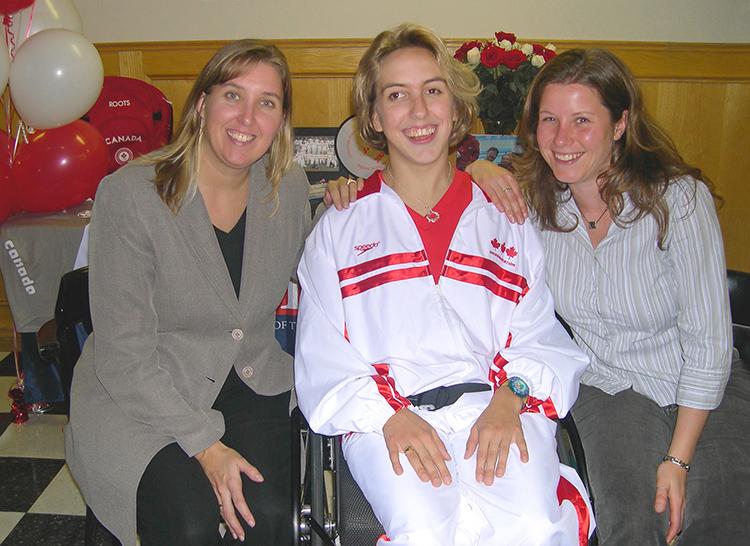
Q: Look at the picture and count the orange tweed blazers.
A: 0